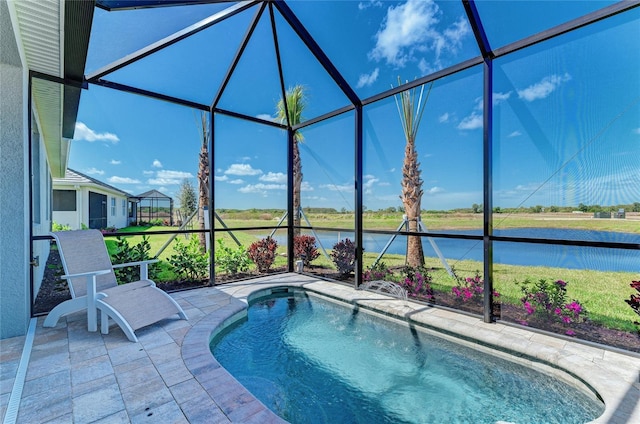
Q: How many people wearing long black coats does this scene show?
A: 0